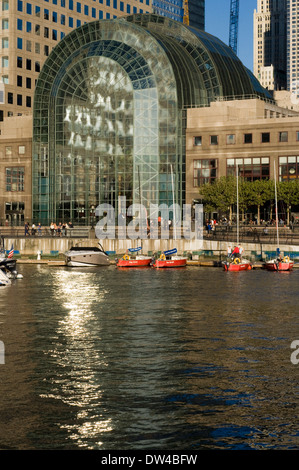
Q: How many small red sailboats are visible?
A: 4